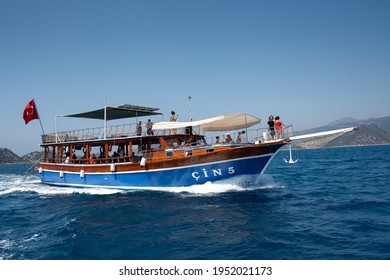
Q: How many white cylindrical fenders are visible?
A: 5